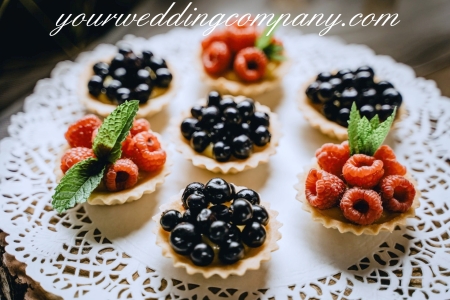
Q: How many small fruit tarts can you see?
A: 7